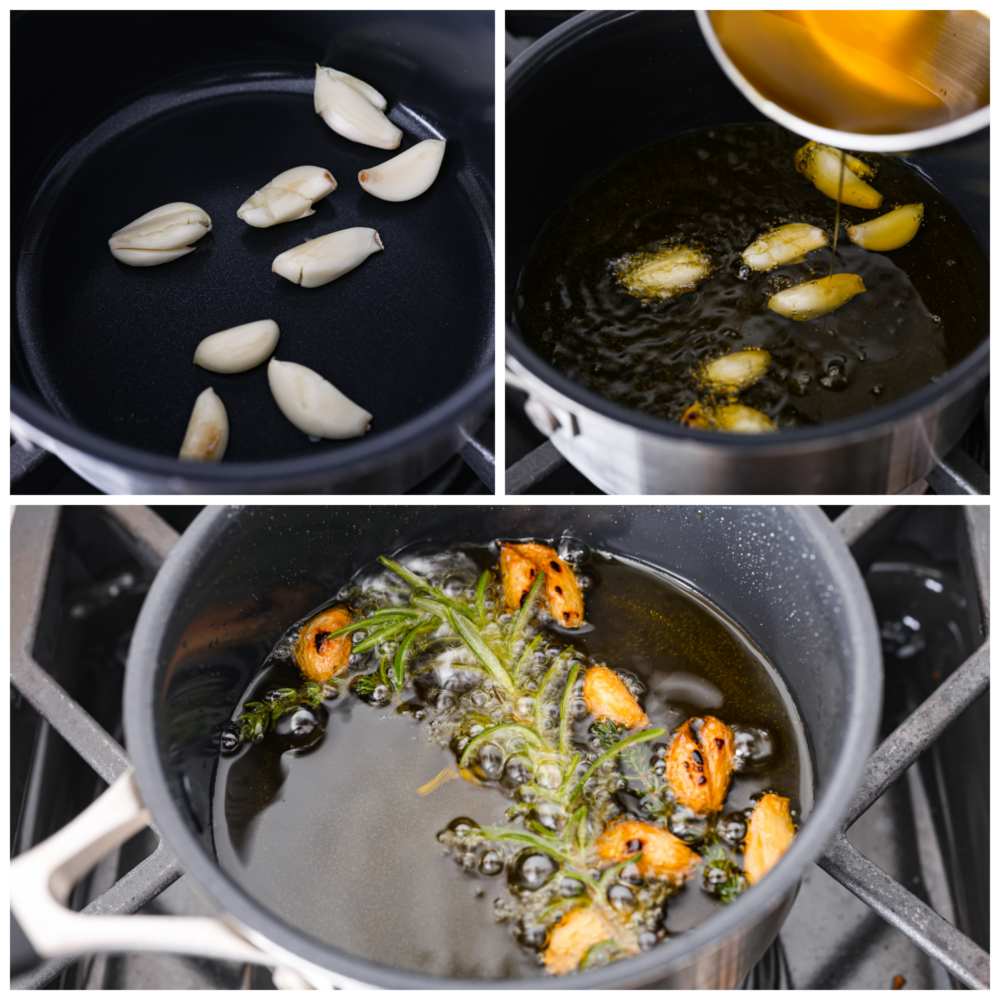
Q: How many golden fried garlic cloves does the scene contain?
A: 7